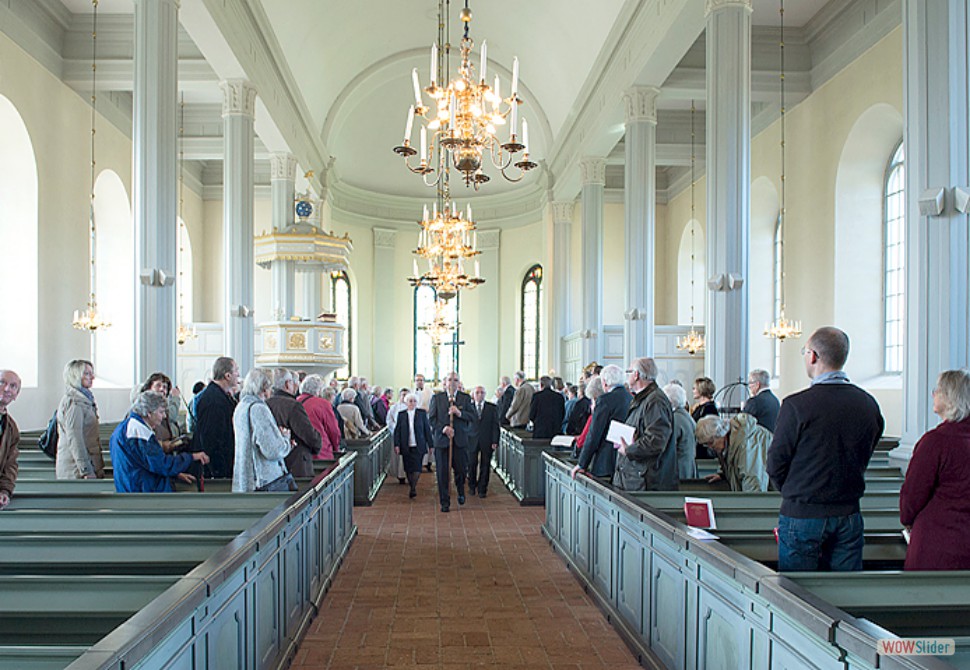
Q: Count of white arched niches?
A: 6